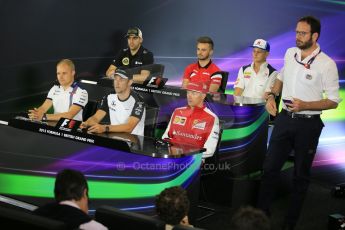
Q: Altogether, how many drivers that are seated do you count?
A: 6